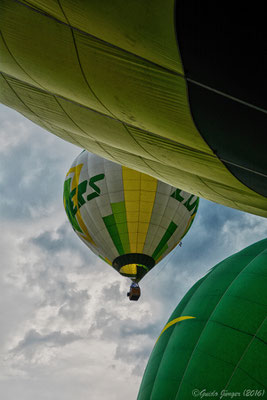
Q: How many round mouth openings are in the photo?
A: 1